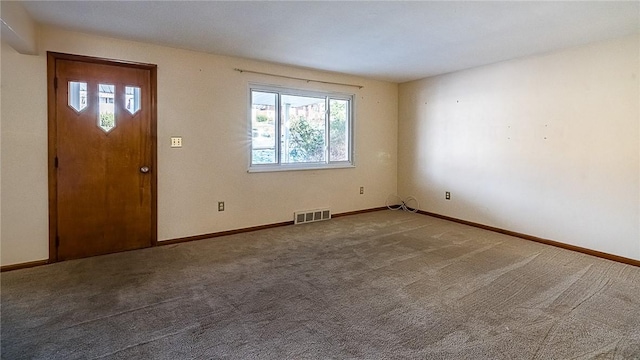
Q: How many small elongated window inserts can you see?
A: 3